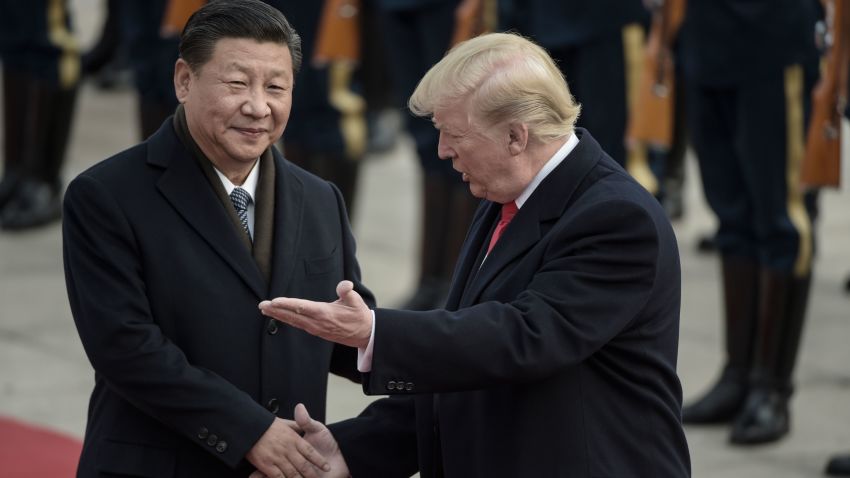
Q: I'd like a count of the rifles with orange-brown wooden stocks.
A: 5